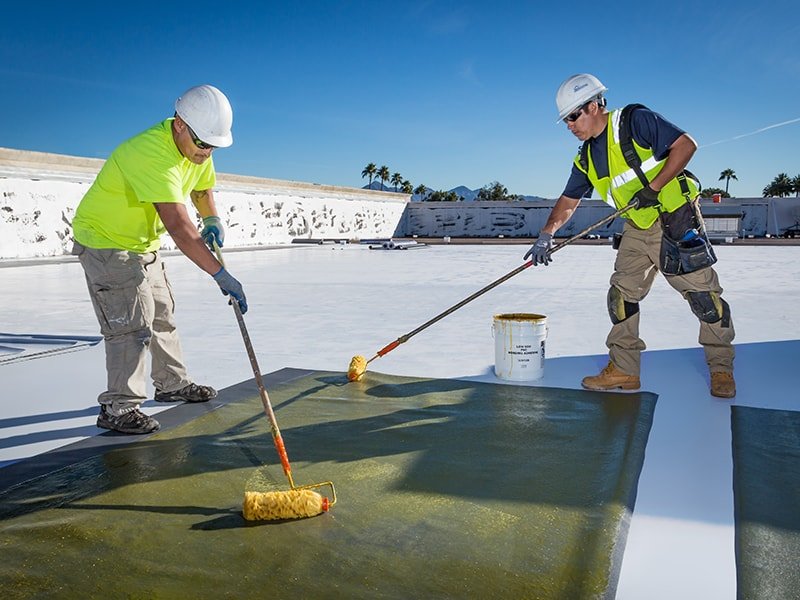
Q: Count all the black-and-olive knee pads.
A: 2